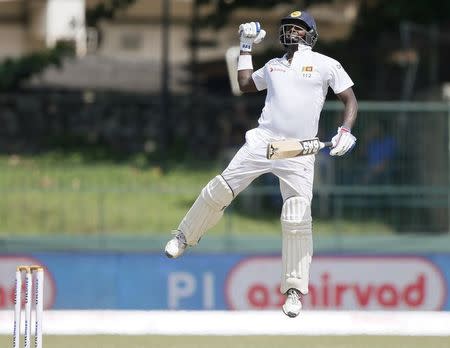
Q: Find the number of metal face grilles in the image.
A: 1